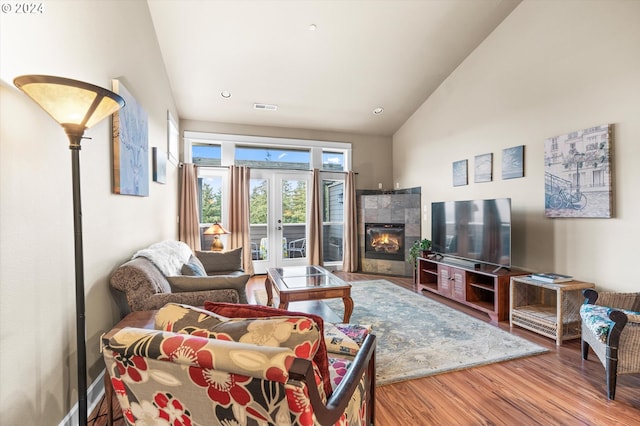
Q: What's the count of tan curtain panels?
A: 4